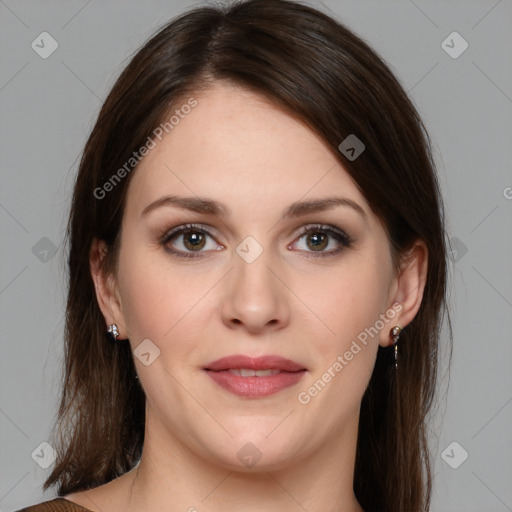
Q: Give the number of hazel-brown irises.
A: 2